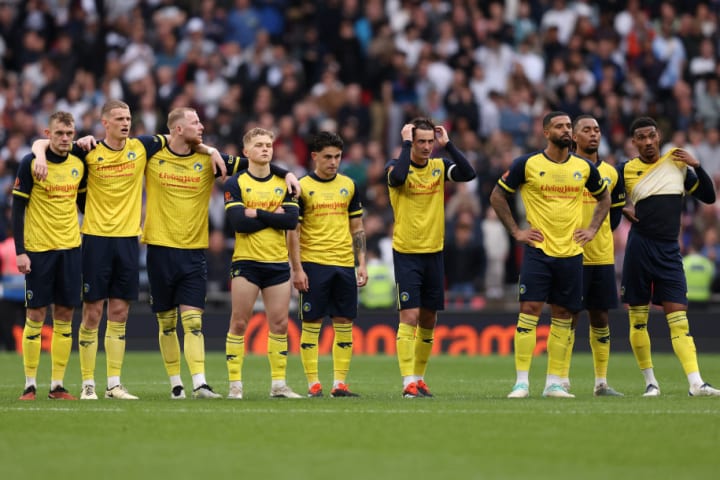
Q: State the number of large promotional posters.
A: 1